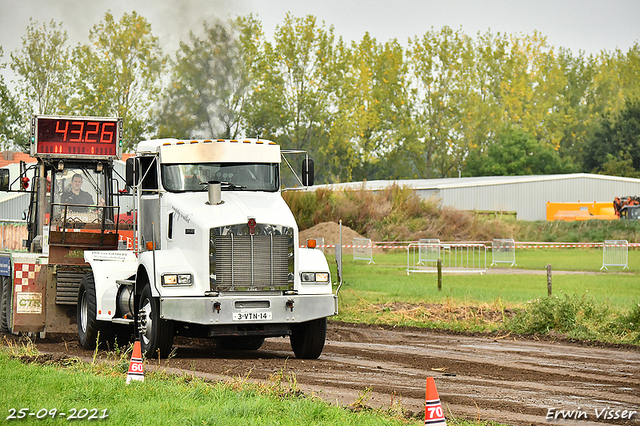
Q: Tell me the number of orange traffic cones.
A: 2